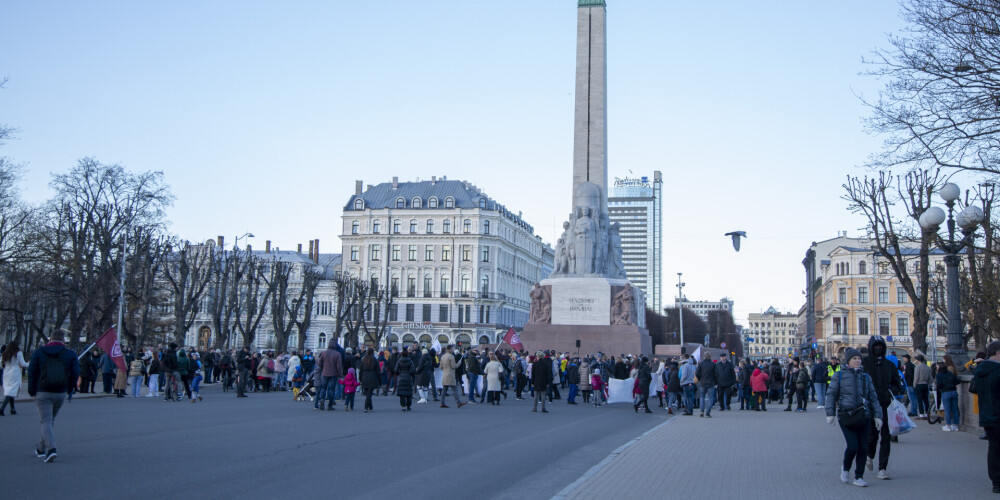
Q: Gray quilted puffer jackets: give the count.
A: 1